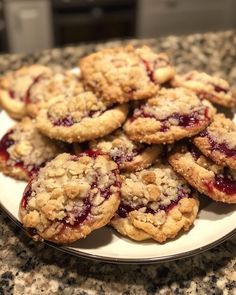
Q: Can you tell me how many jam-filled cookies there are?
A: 13